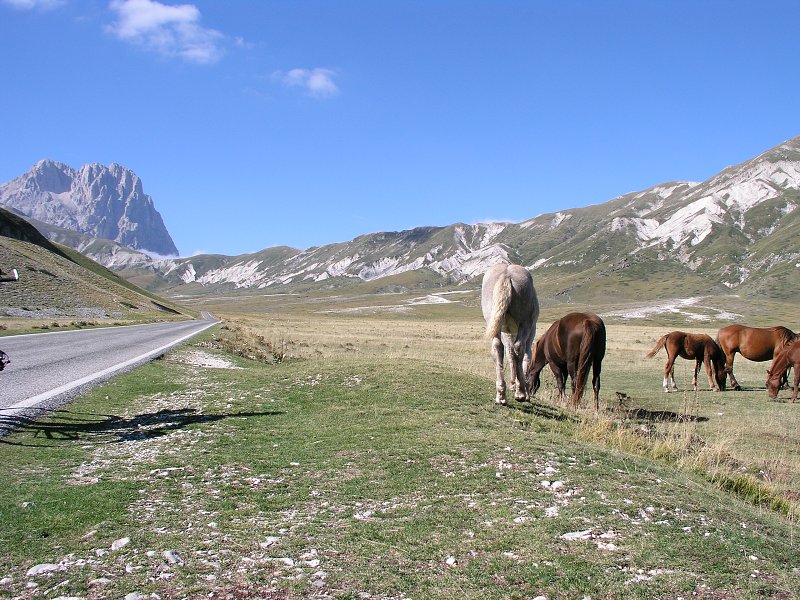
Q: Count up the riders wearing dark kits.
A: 0